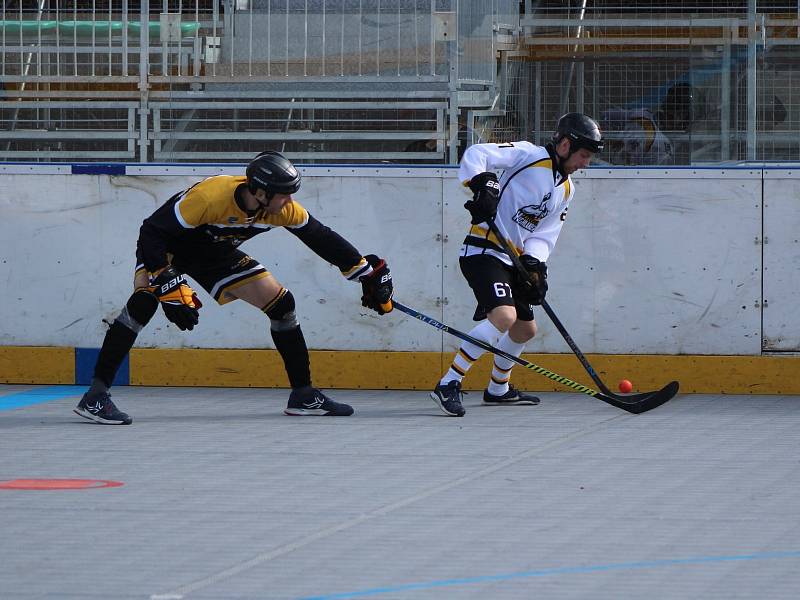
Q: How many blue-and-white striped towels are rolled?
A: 0